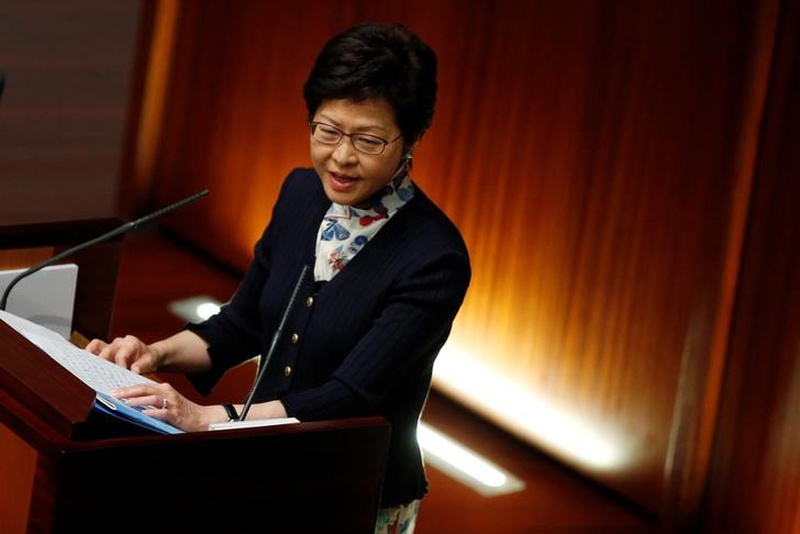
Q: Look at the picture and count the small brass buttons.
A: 3